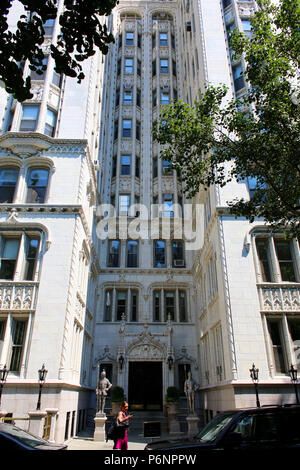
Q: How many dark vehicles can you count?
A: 2